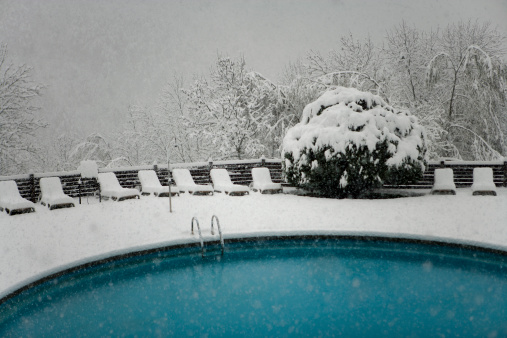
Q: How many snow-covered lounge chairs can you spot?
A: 9